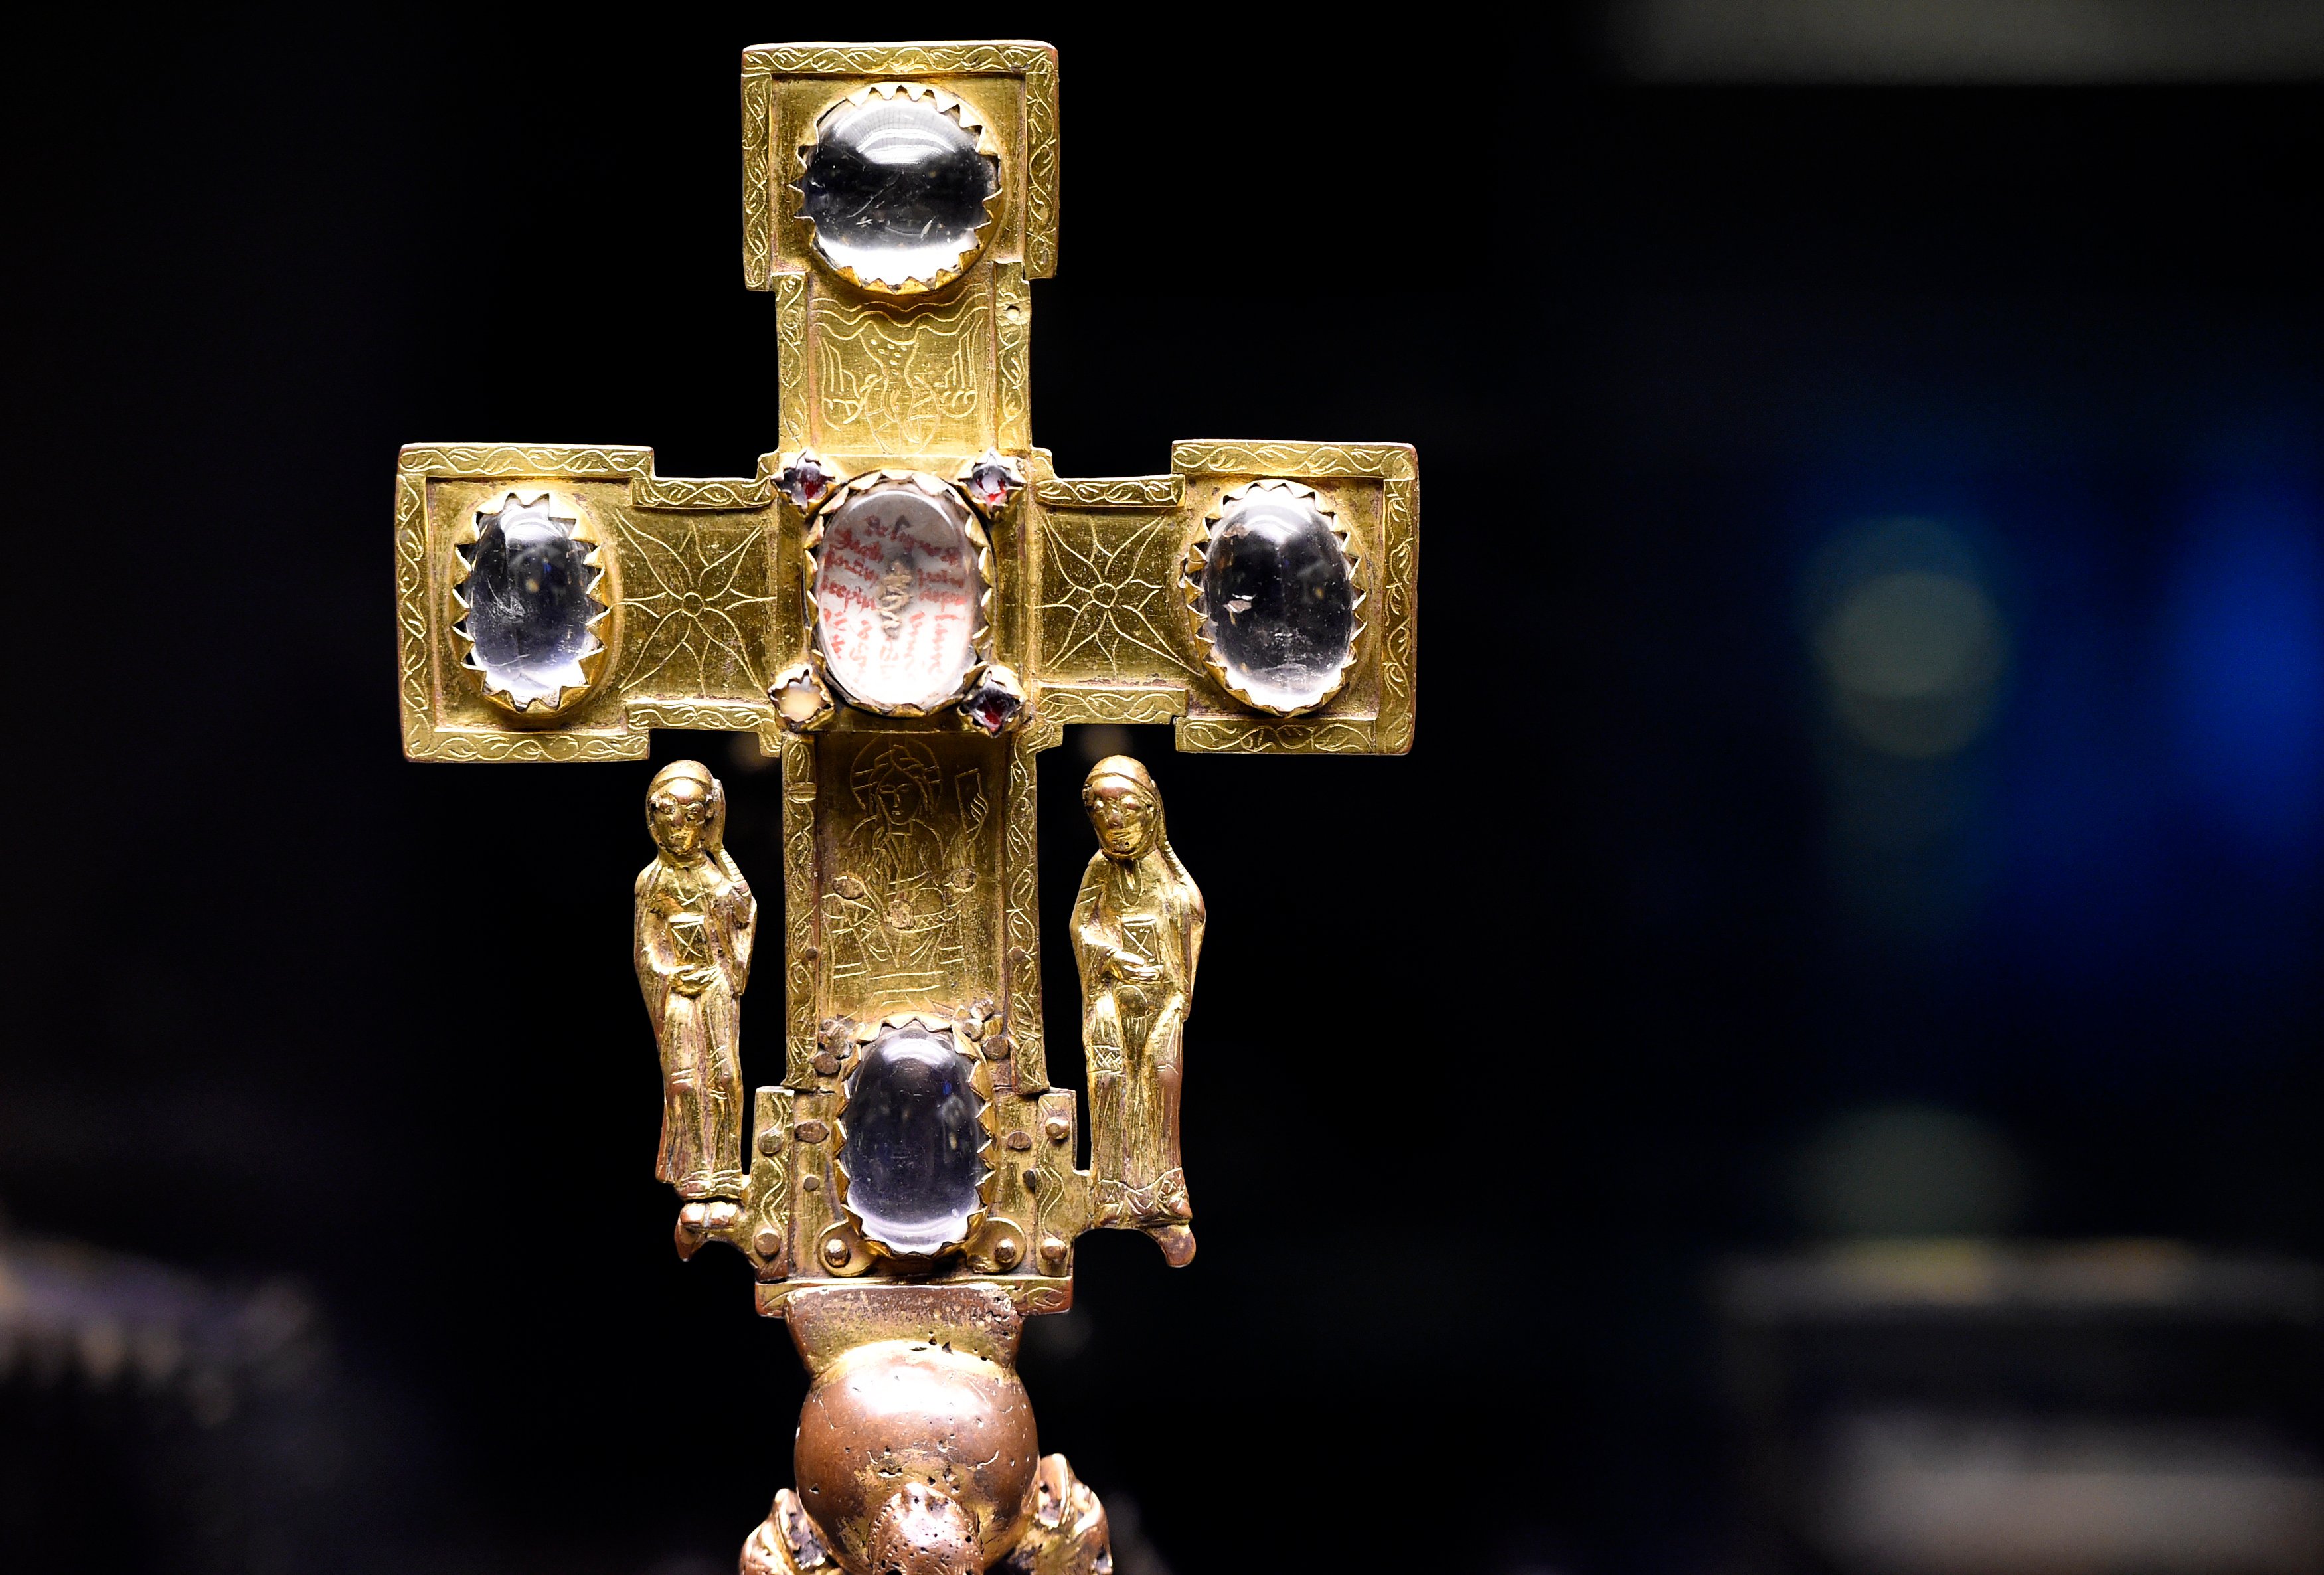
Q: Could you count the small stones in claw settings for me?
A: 4